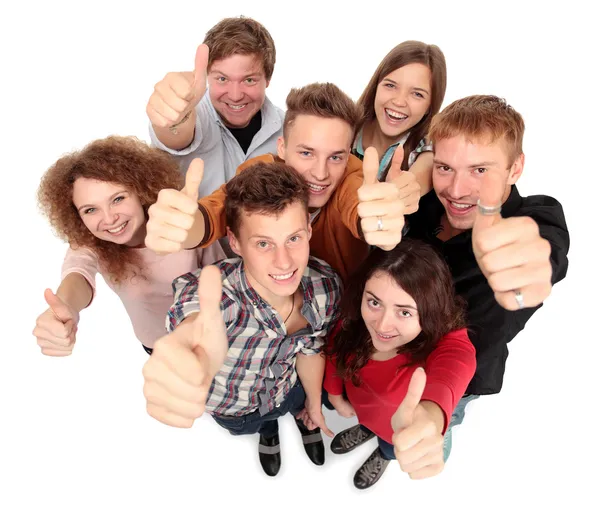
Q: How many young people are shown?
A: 7